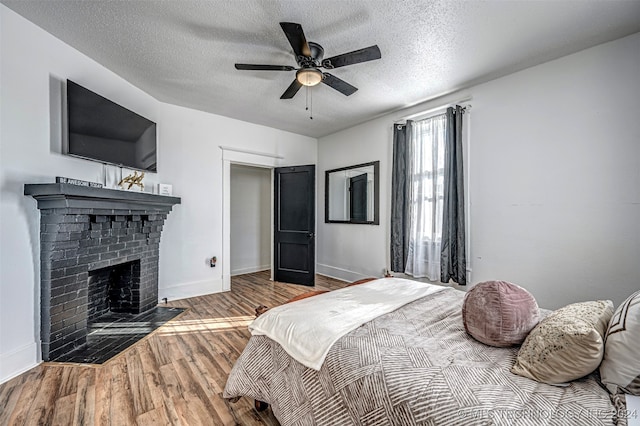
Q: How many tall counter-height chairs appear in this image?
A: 0